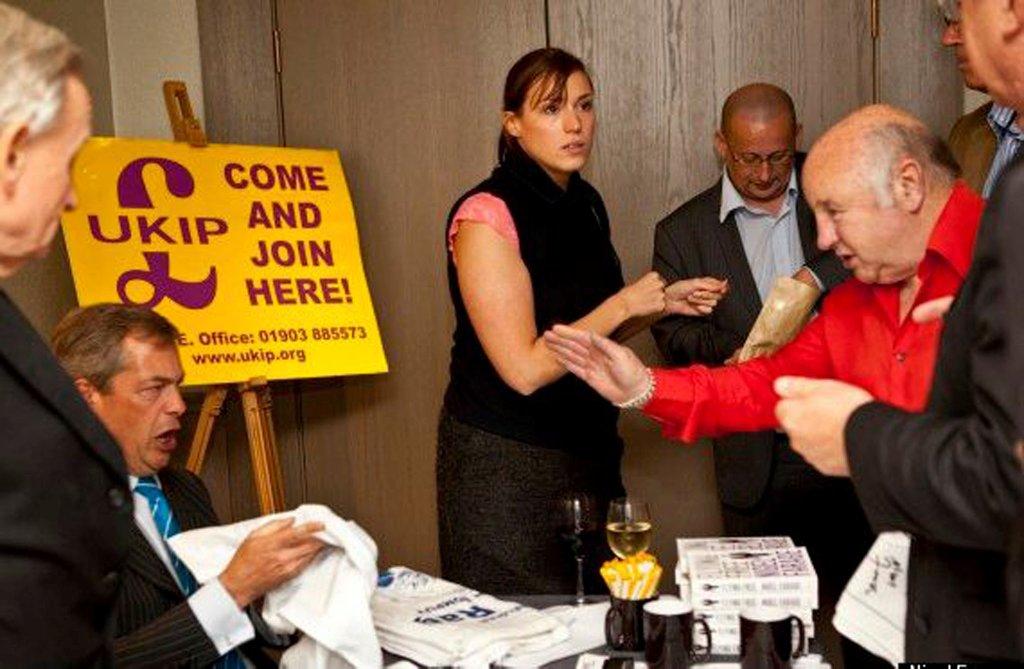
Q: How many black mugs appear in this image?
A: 3